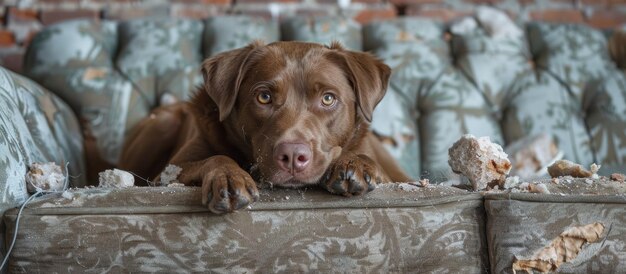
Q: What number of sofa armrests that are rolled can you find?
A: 1